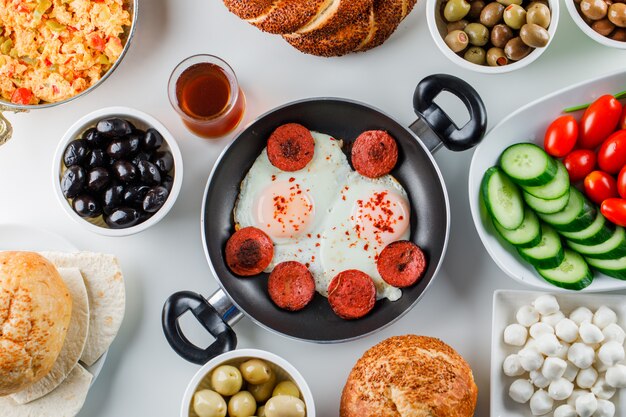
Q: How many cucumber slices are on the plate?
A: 11